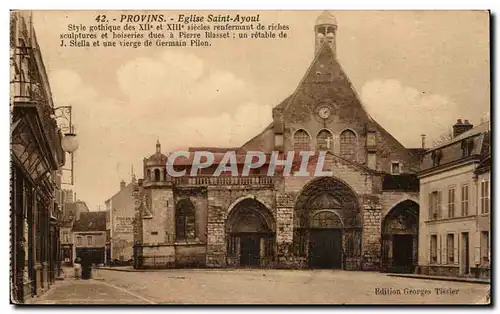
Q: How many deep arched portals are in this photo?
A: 3